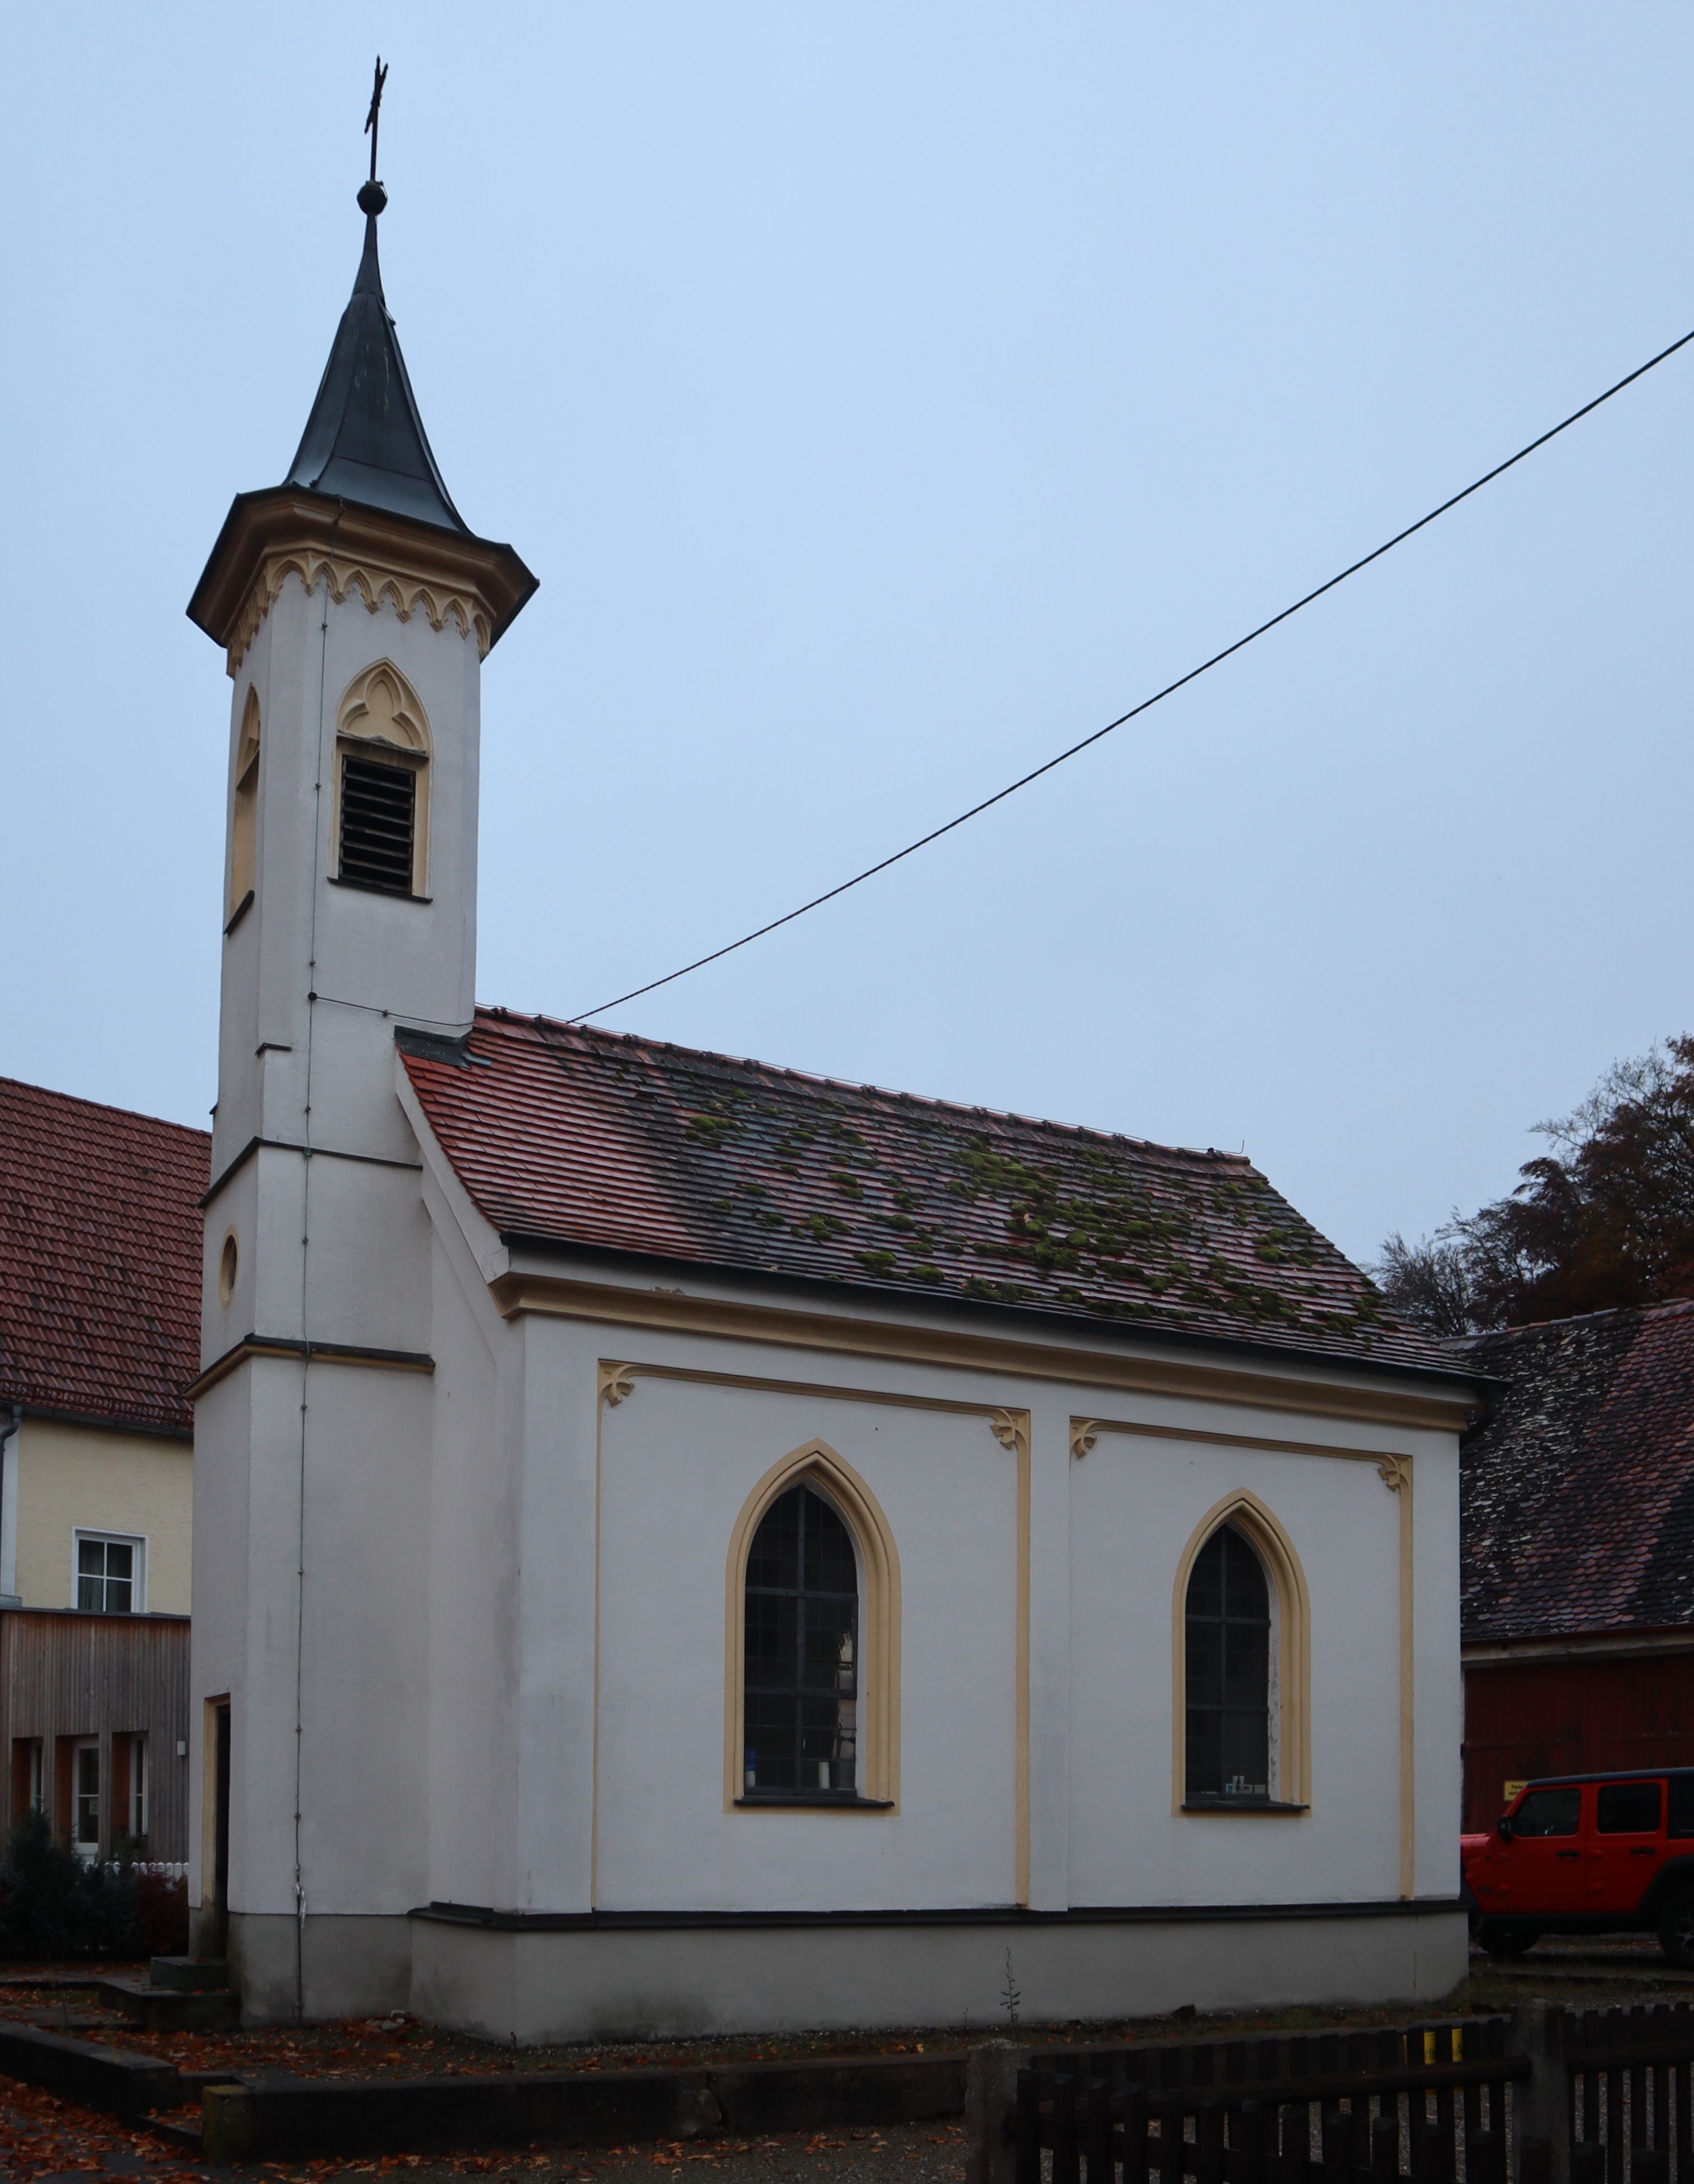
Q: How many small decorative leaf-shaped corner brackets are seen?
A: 4